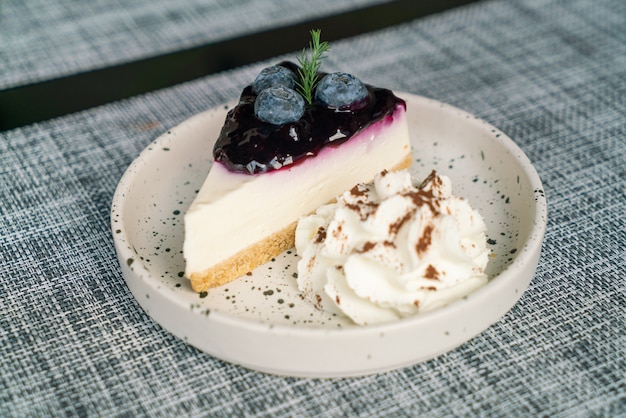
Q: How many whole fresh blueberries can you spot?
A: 3